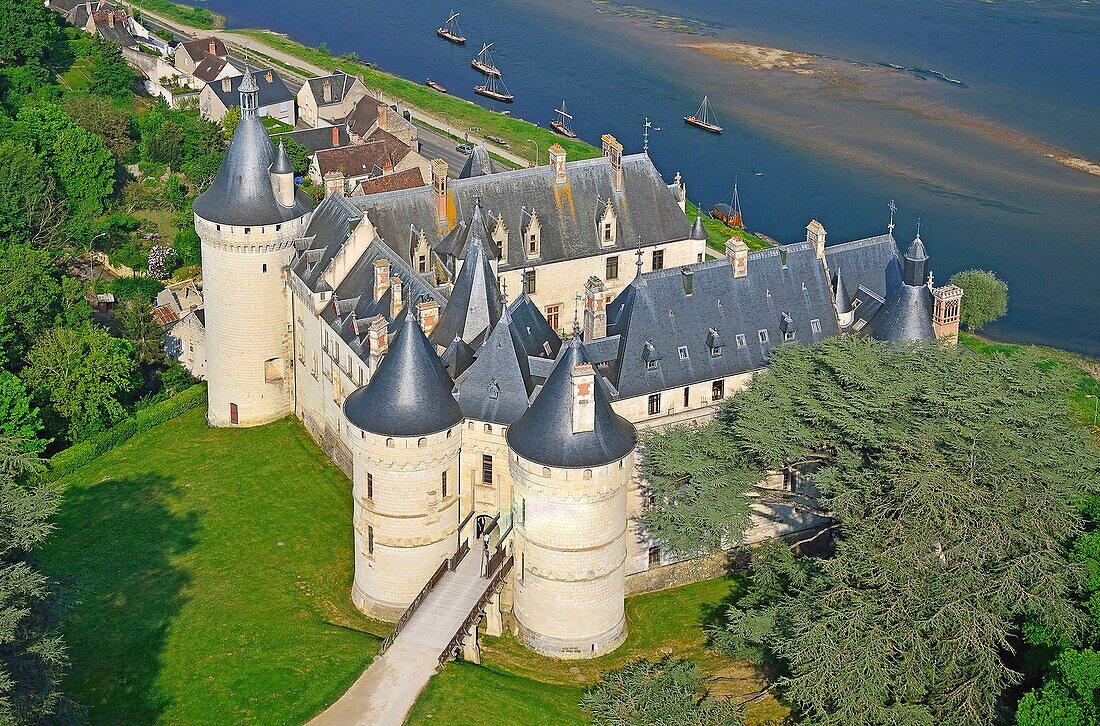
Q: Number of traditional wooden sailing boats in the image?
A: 6